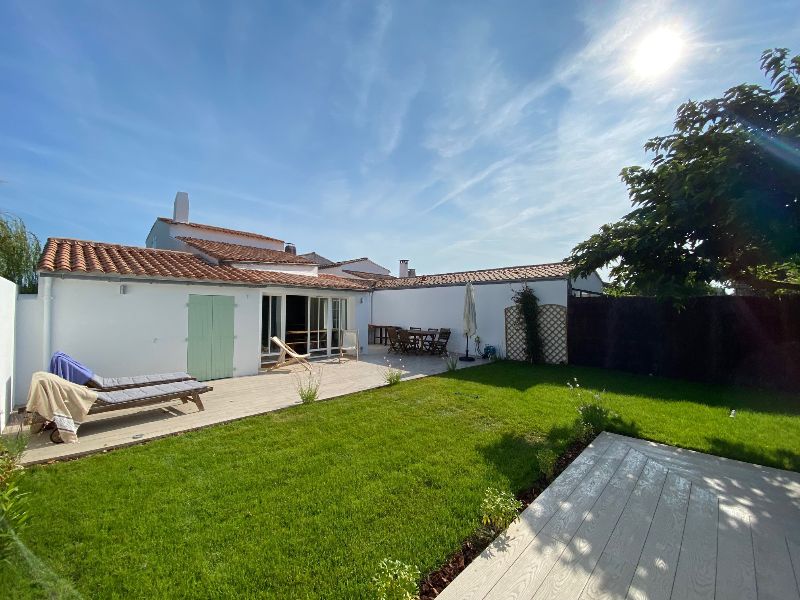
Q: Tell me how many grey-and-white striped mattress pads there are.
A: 2